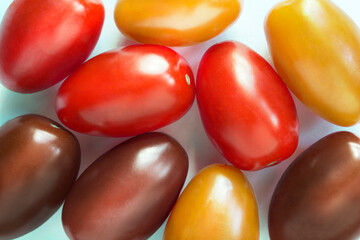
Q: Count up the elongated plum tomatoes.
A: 9